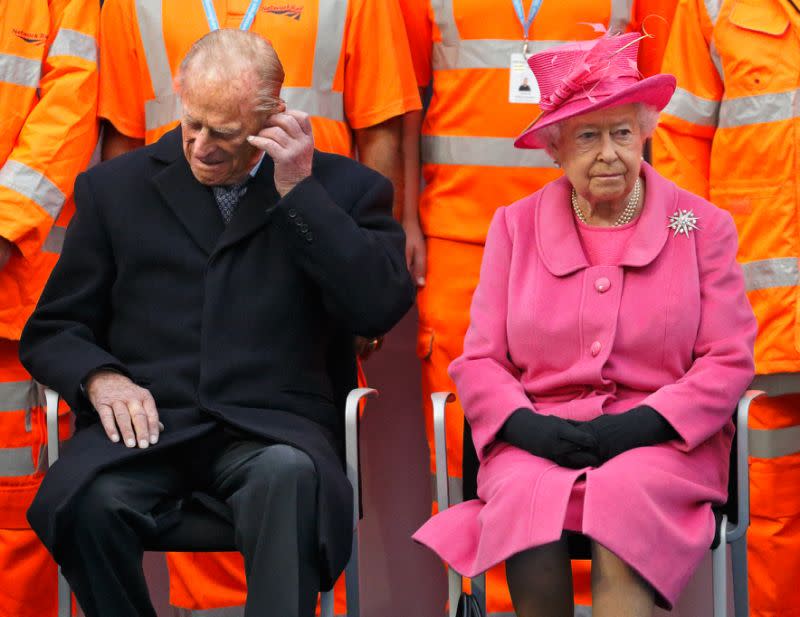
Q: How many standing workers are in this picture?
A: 4